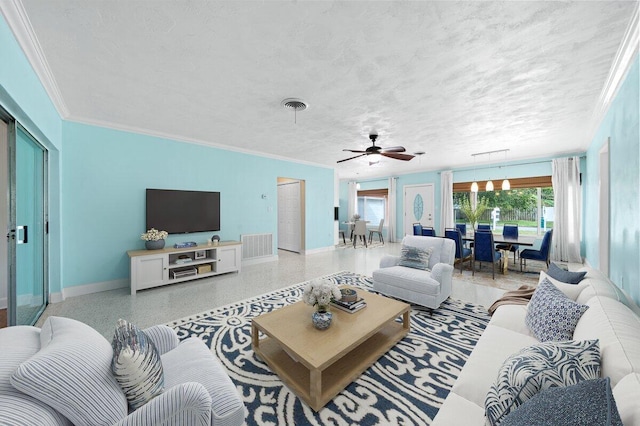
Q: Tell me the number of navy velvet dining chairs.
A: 8